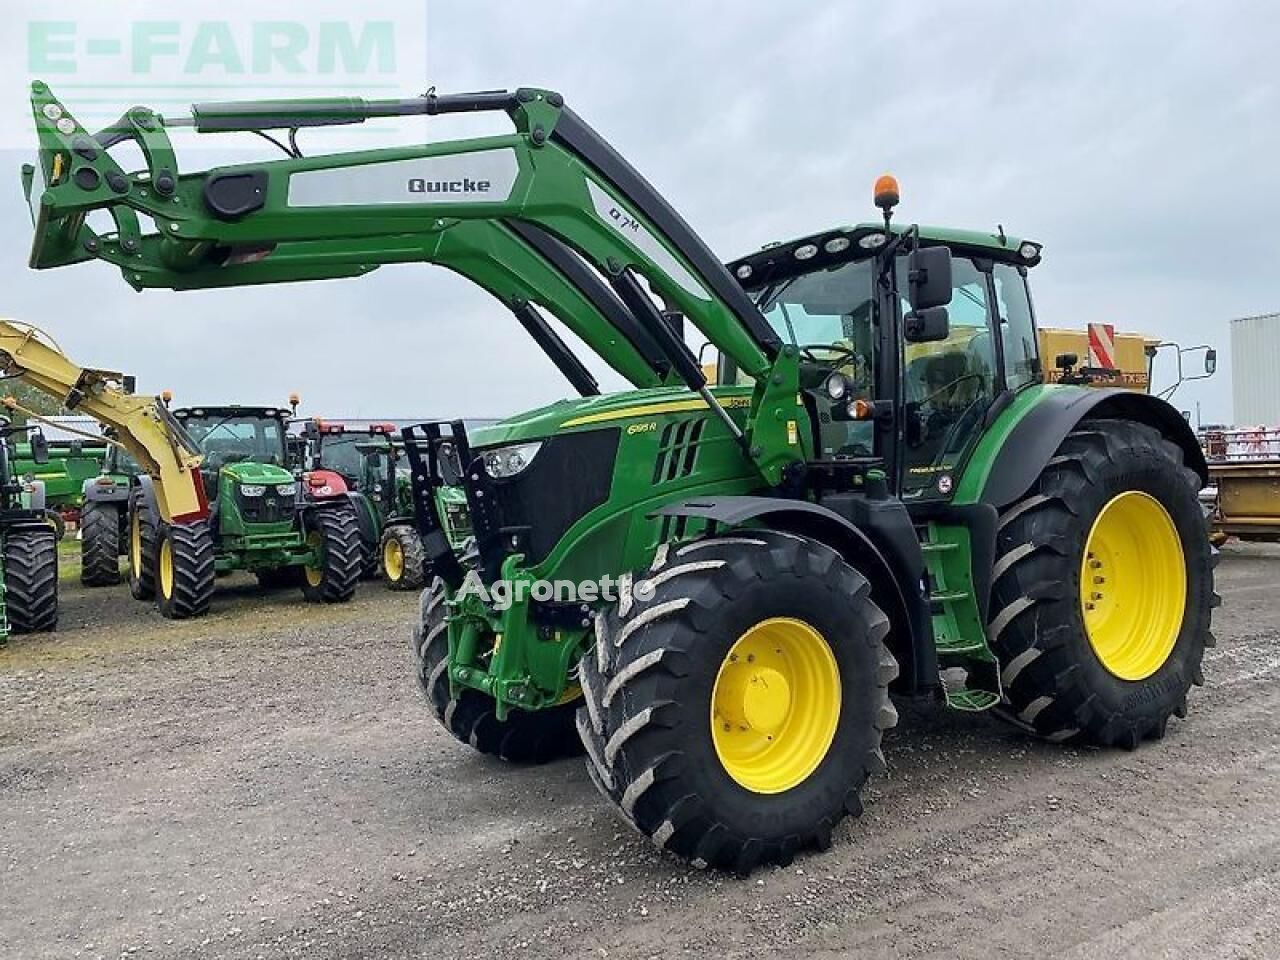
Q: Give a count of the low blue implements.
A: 0